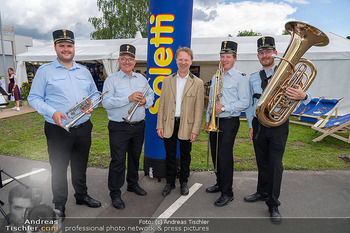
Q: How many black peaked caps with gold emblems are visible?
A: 4